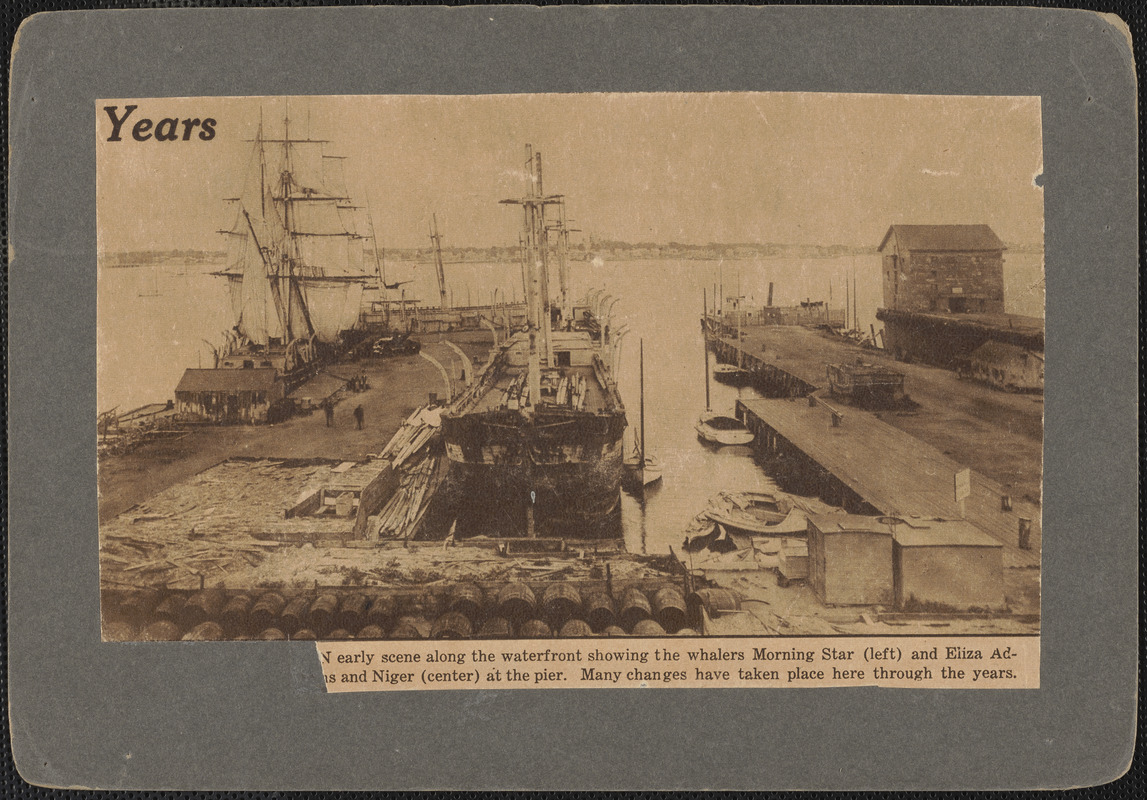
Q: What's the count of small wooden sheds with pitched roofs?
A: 2